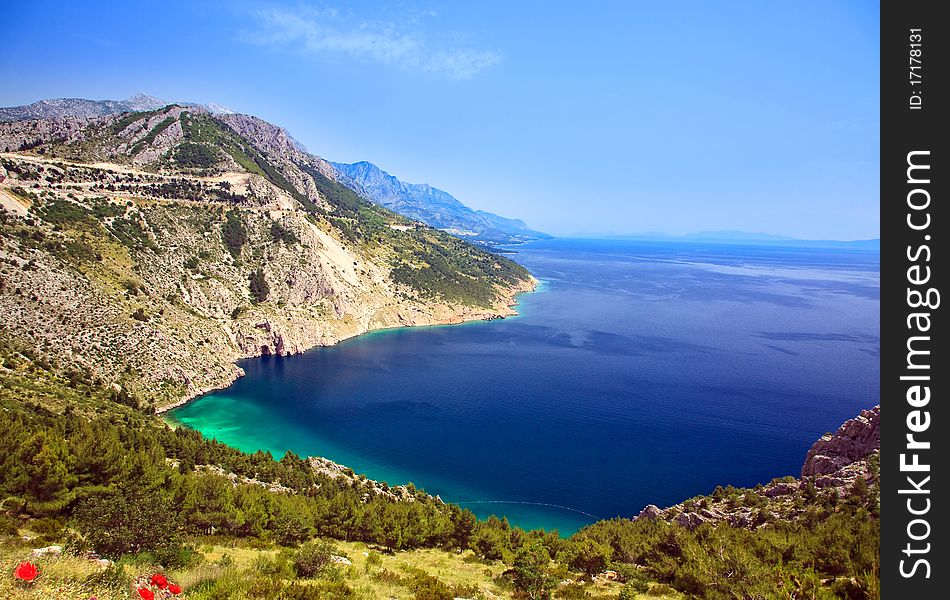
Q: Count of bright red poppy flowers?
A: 4